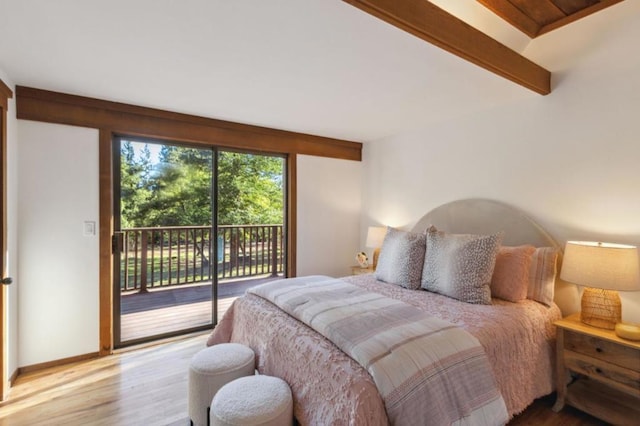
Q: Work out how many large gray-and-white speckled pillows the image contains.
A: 2